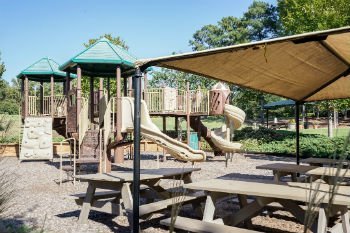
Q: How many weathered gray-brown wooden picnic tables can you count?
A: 4